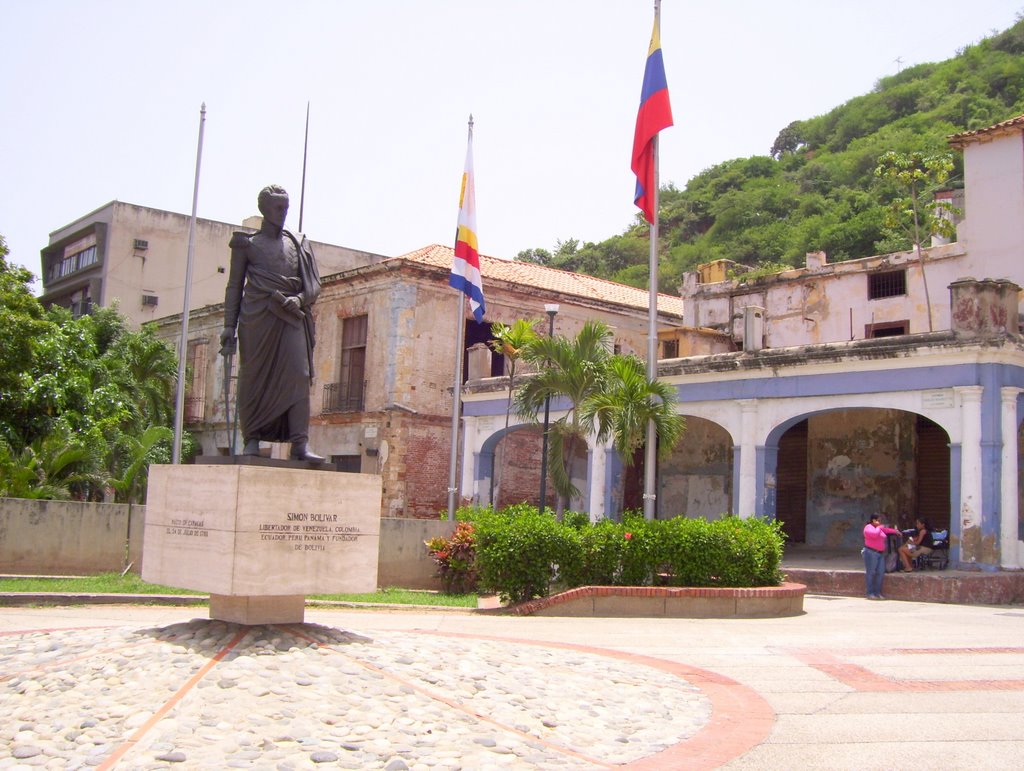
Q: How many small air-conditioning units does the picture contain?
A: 2